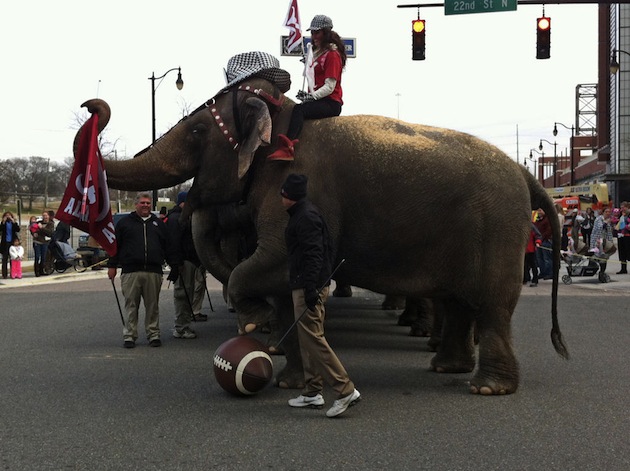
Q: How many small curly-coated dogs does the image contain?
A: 0